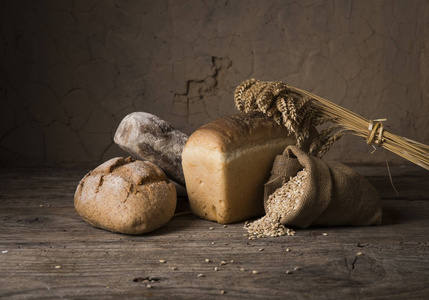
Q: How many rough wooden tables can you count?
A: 1